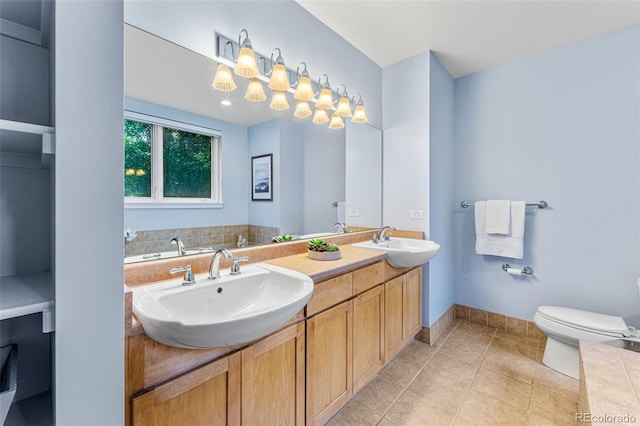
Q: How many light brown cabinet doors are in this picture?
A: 6